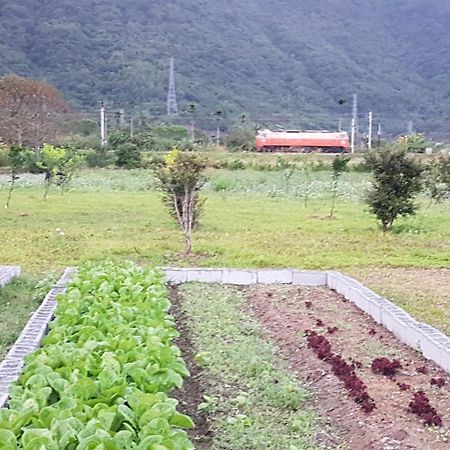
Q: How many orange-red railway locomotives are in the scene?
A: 1